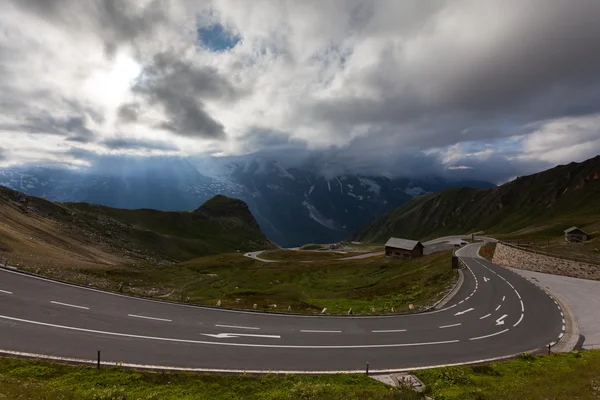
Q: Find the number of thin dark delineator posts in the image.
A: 3